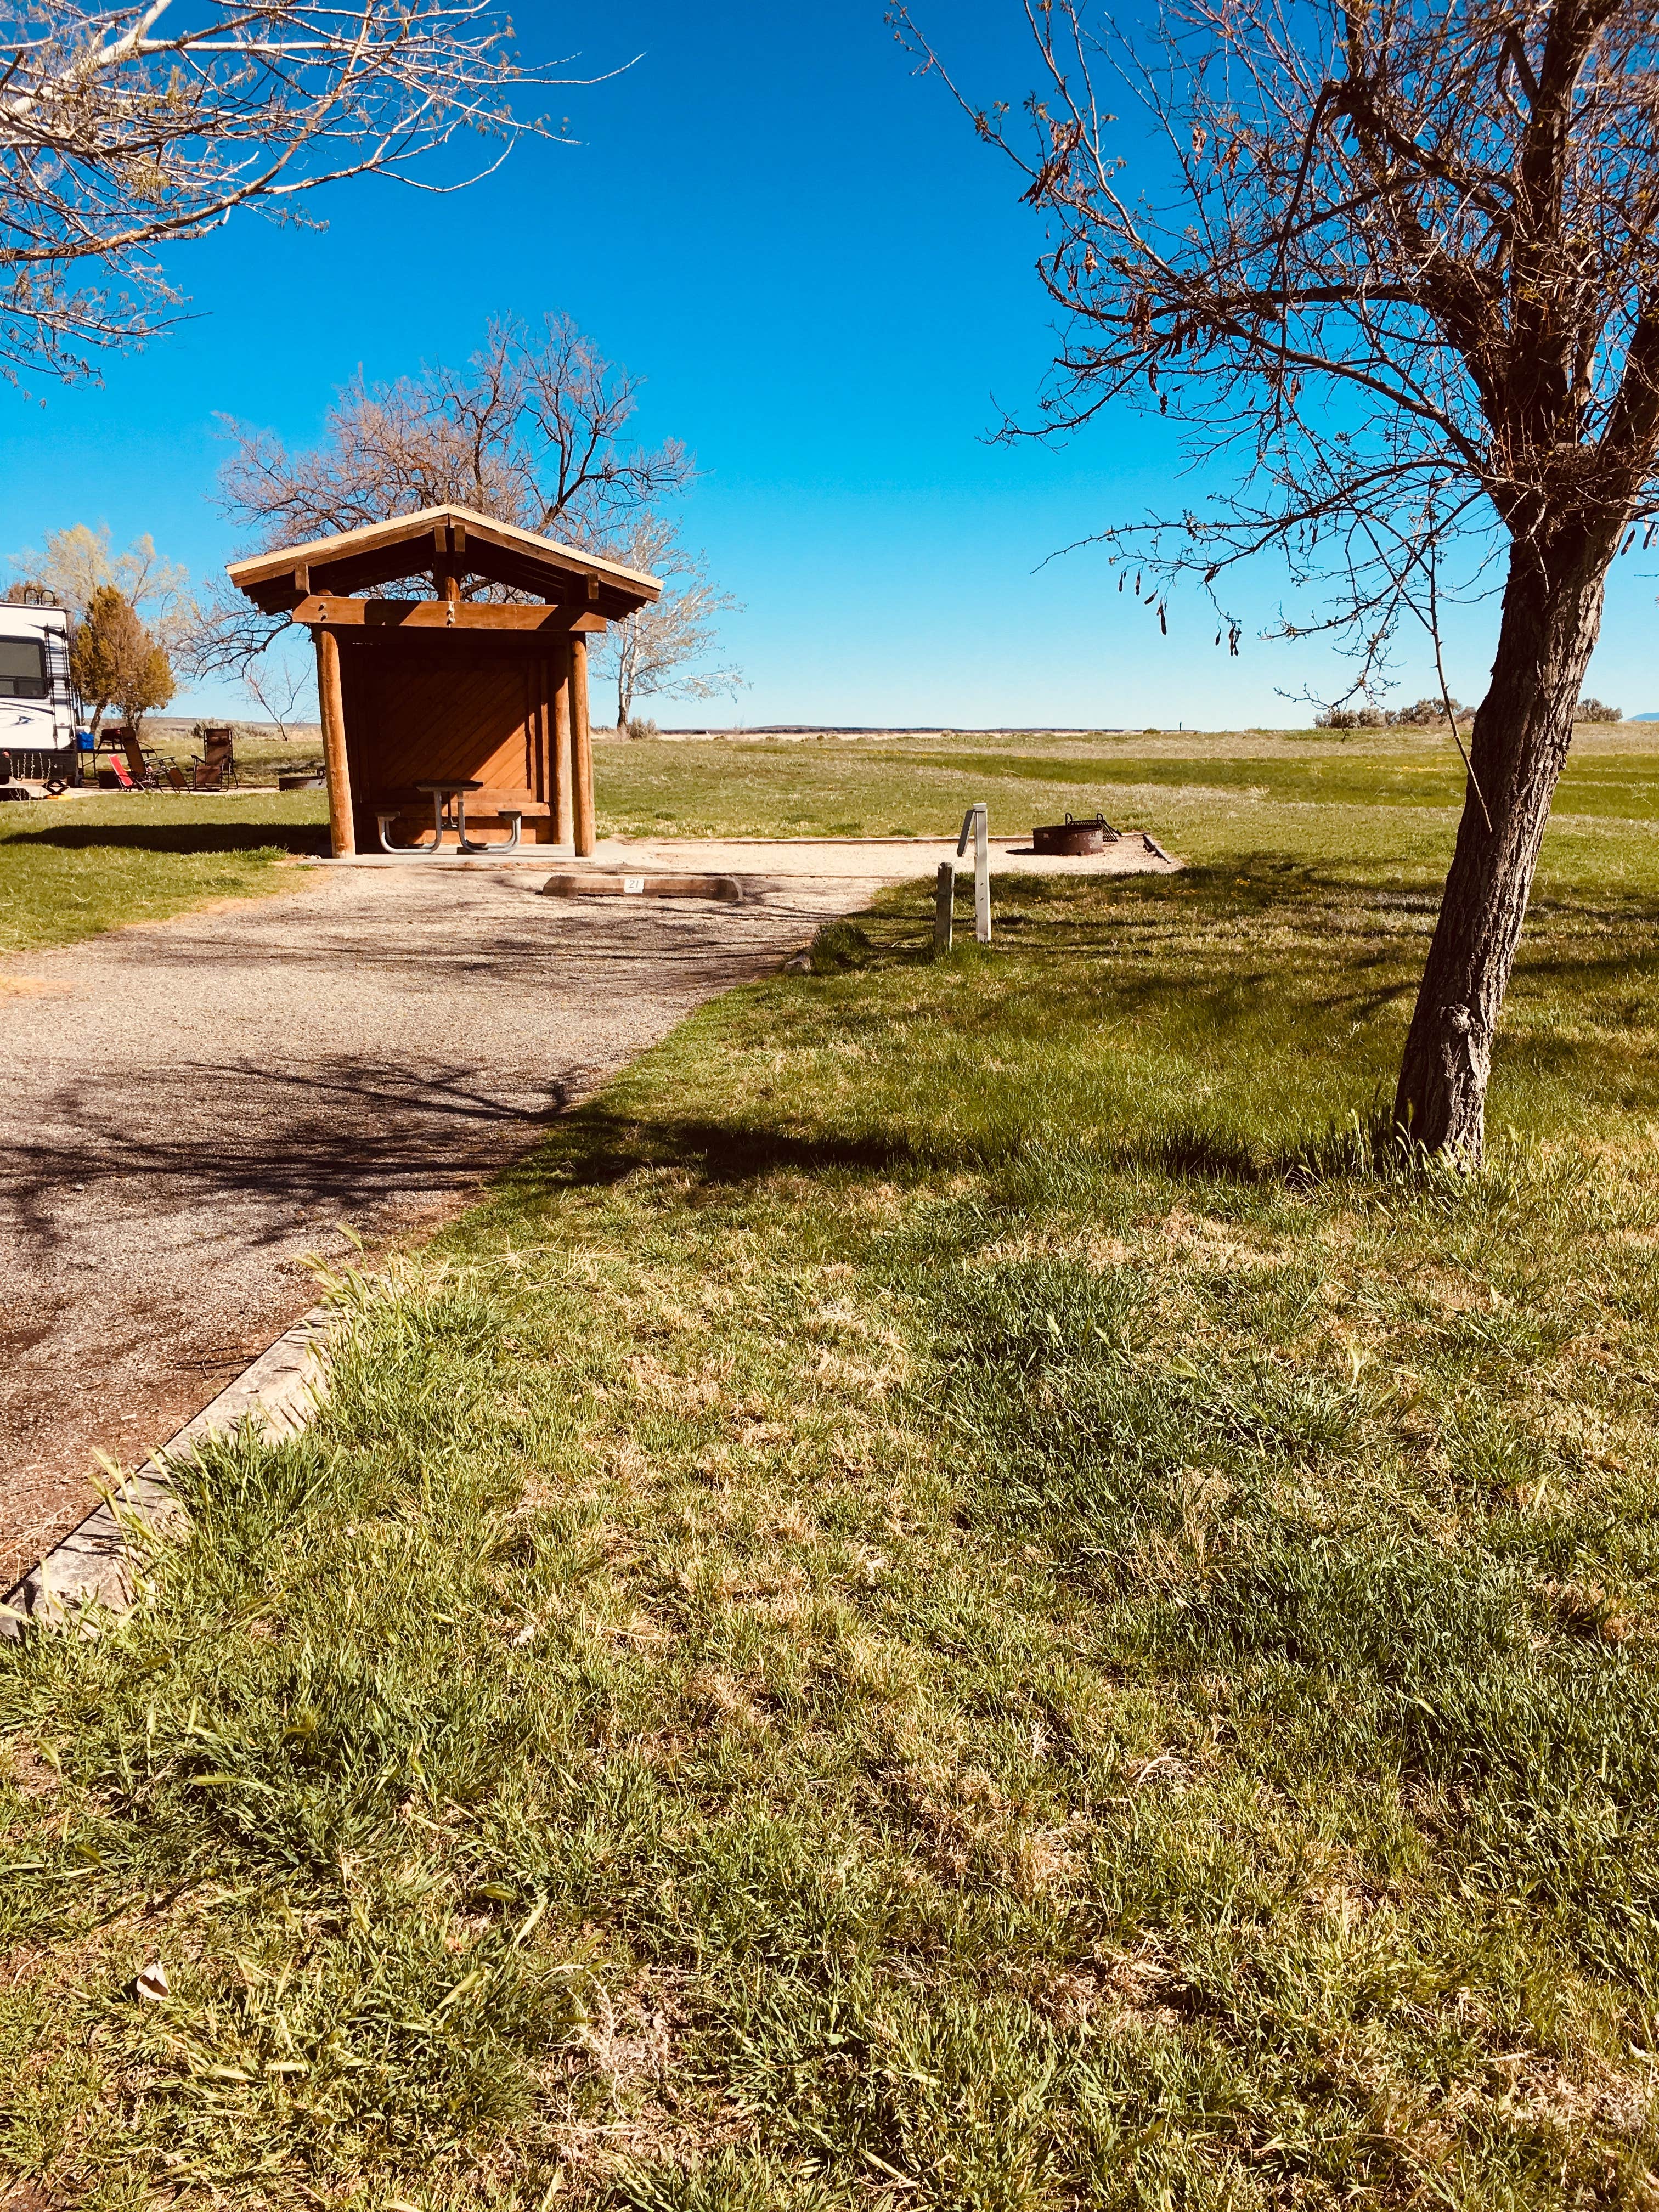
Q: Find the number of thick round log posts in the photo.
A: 3